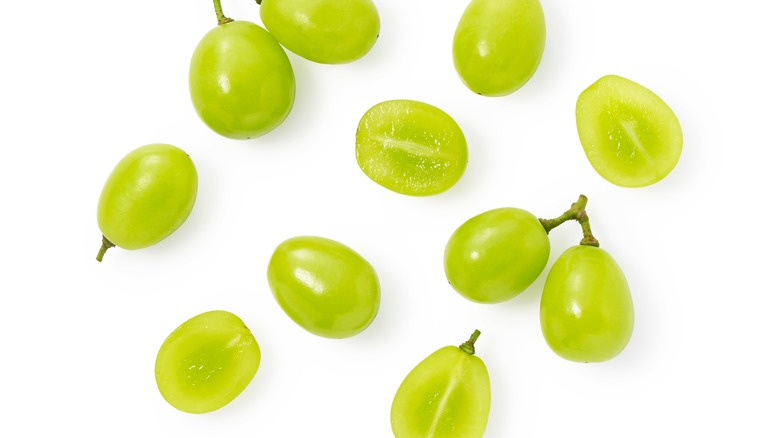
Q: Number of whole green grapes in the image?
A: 7